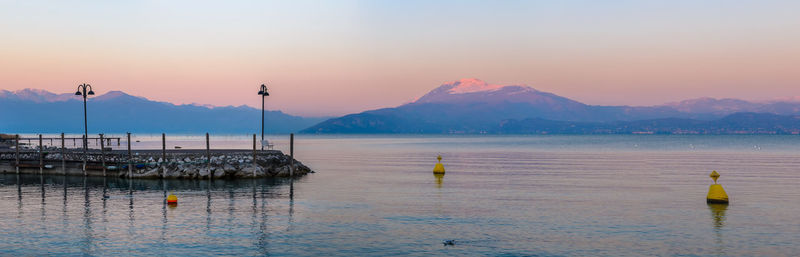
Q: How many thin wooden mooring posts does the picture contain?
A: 10